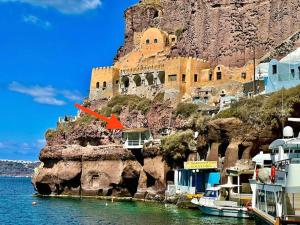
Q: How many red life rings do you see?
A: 2